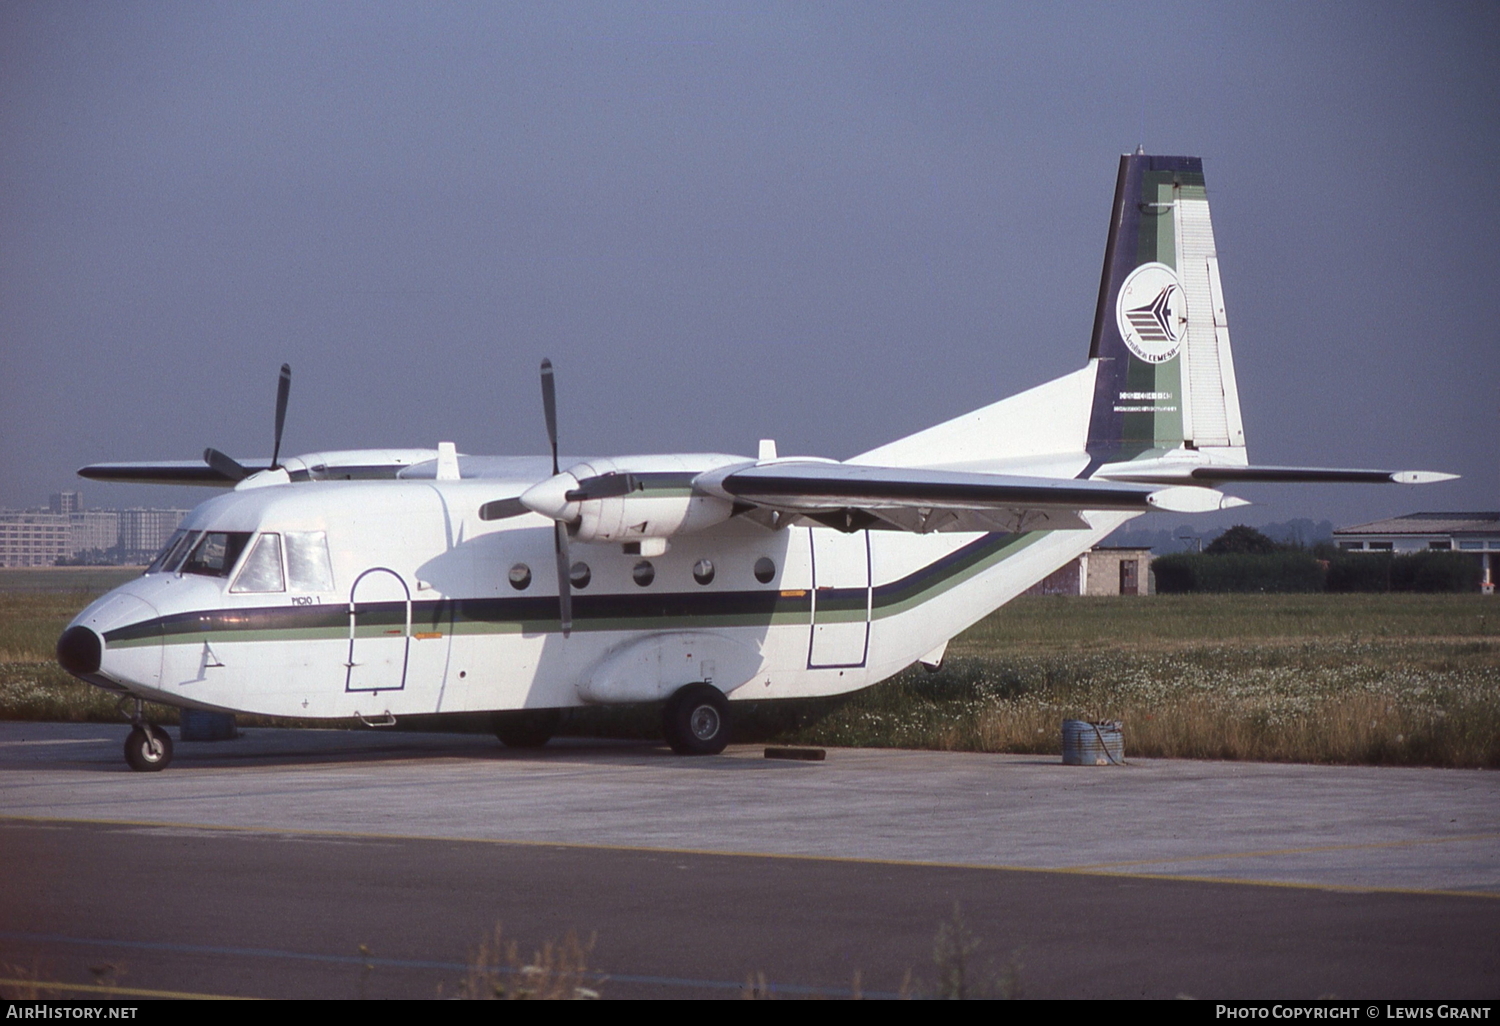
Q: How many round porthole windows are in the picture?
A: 5